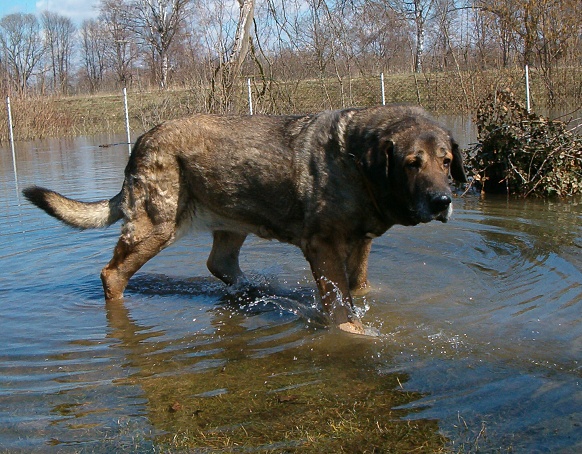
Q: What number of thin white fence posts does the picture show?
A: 5